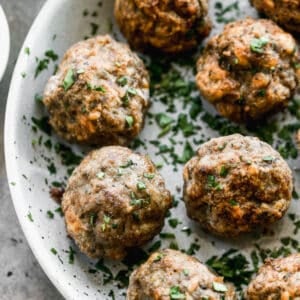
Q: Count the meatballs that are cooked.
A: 8